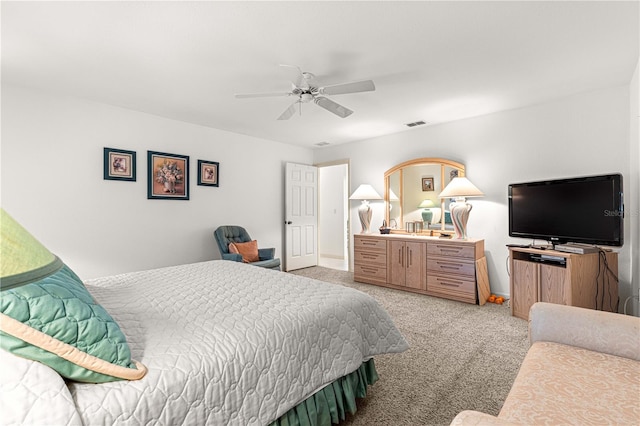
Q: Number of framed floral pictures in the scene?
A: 3